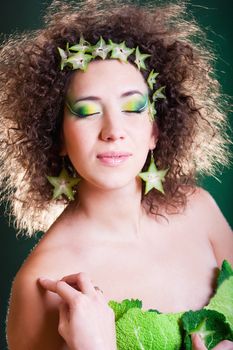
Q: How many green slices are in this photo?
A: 11